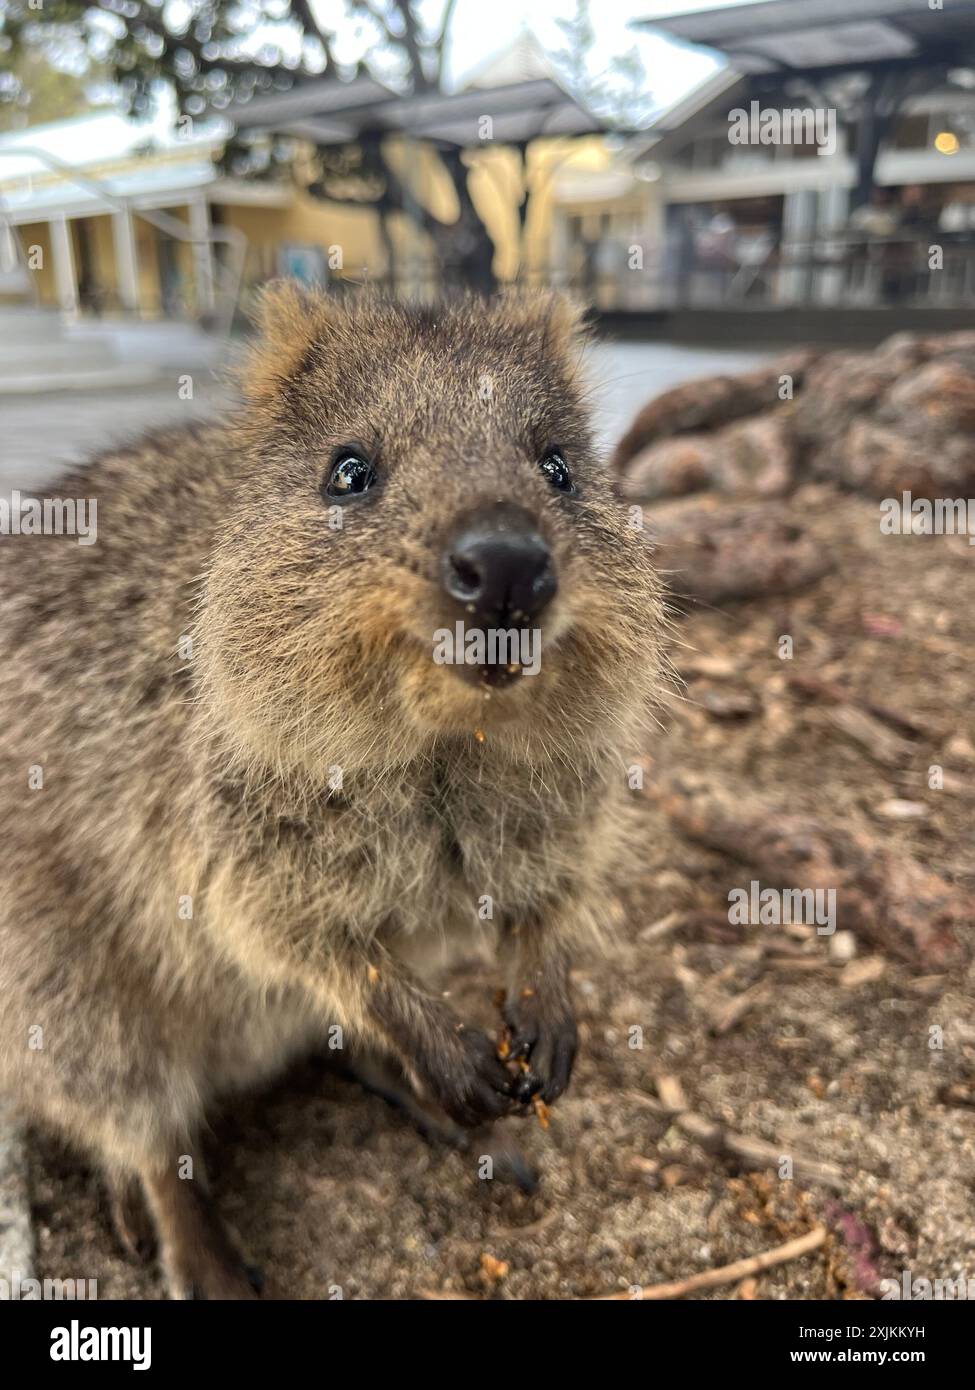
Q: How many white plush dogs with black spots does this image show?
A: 0